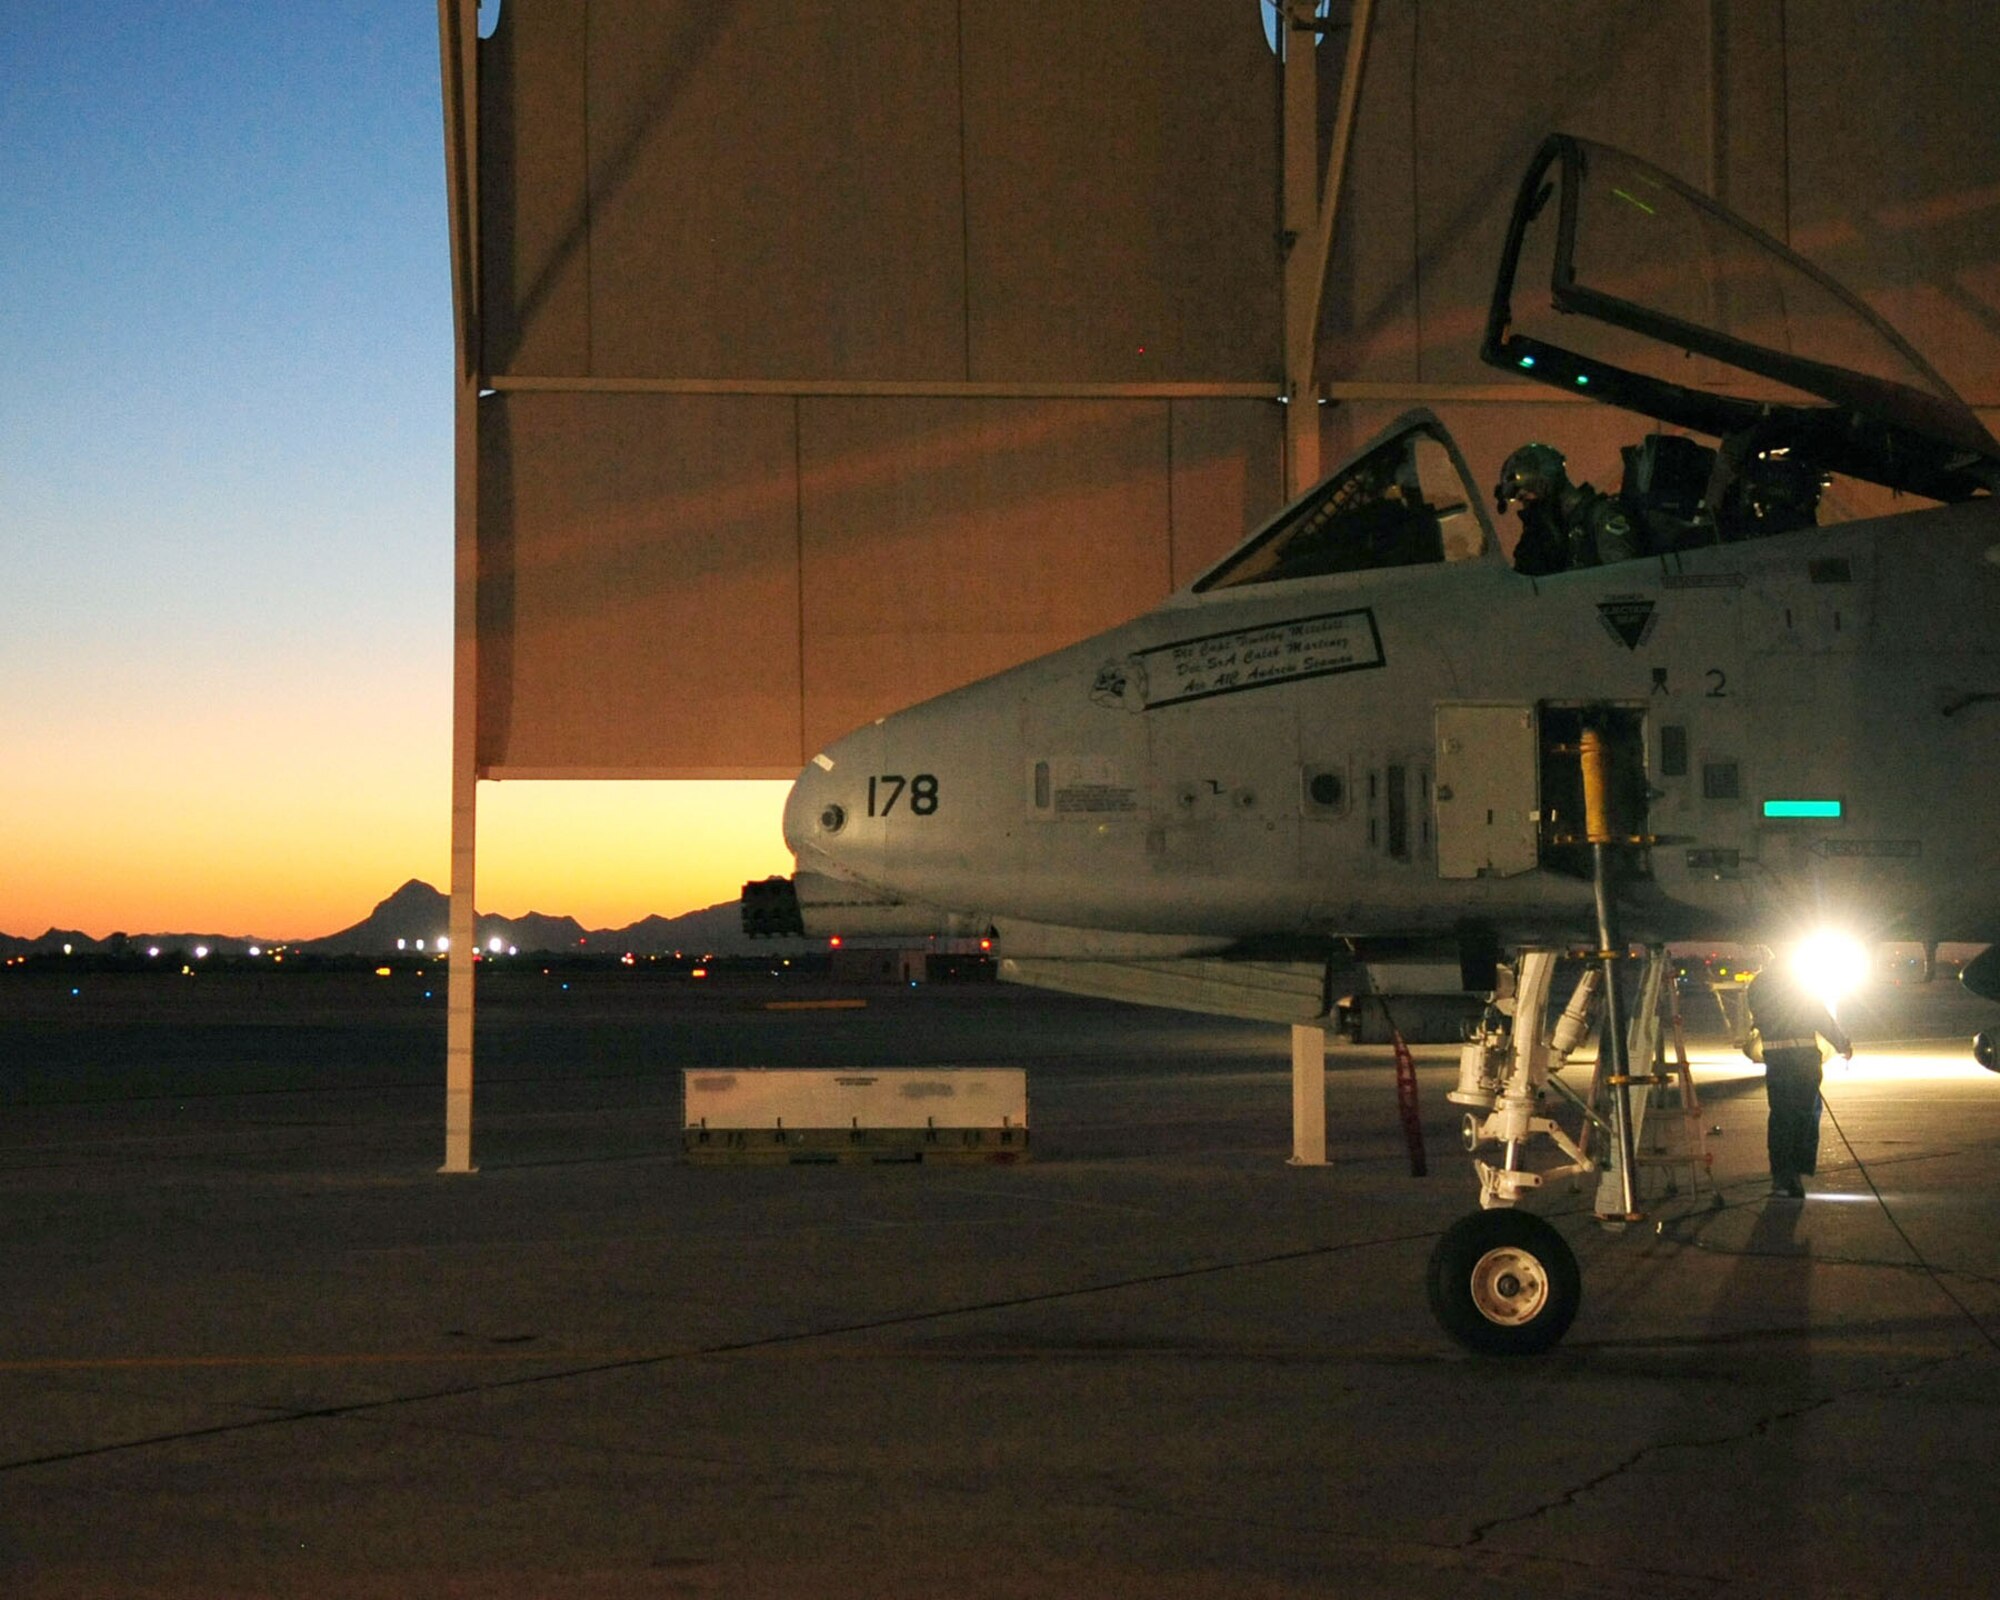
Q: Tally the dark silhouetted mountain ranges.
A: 1